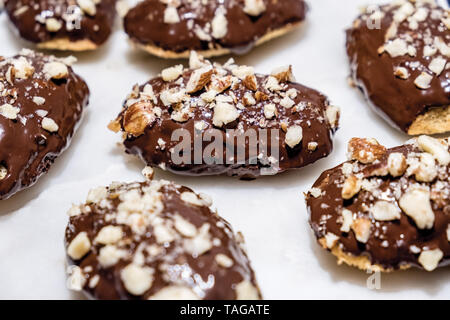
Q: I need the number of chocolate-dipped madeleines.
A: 7